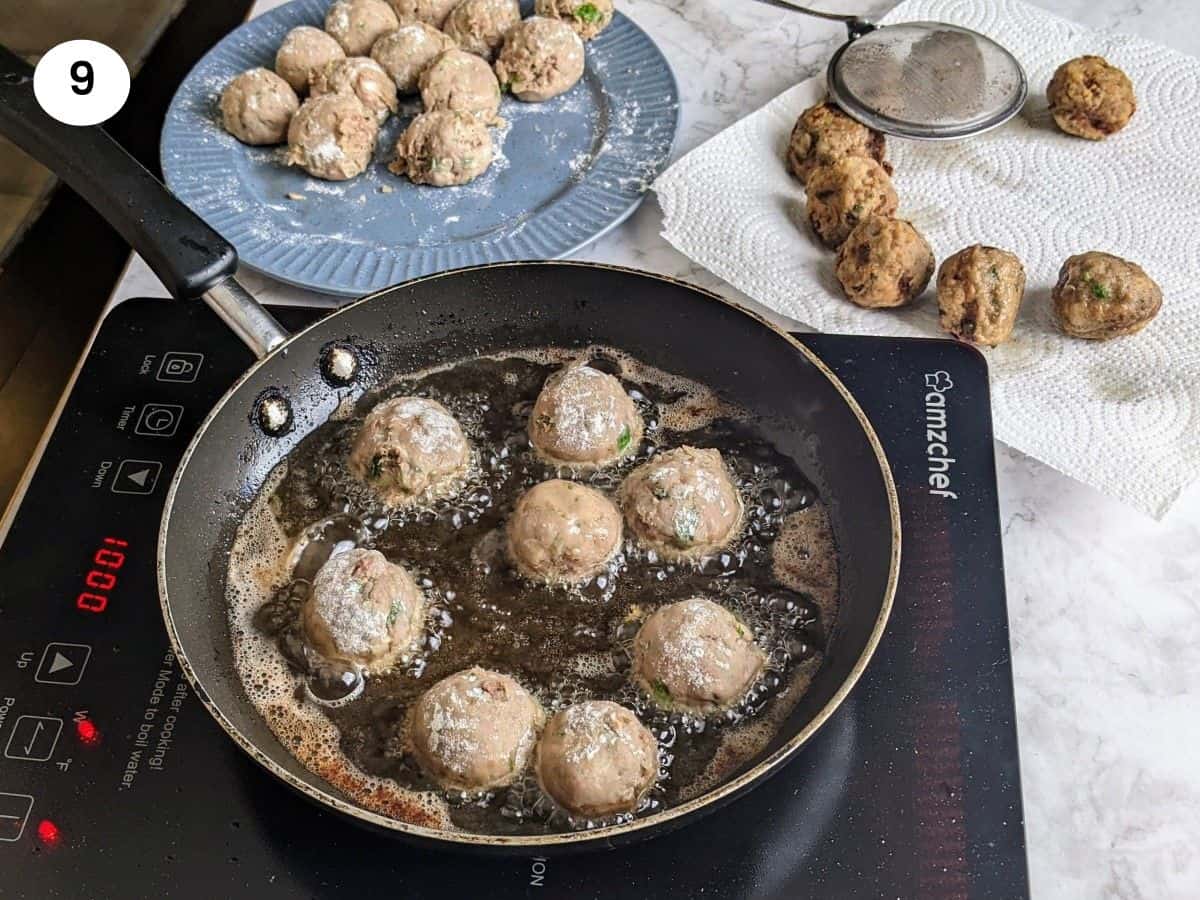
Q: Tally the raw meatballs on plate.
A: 12